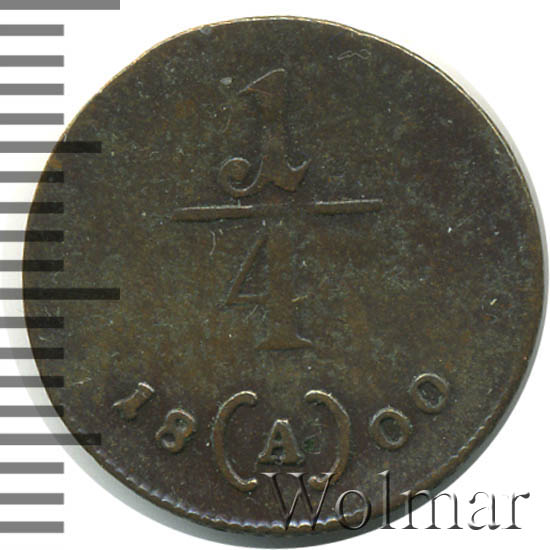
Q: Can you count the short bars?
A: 15